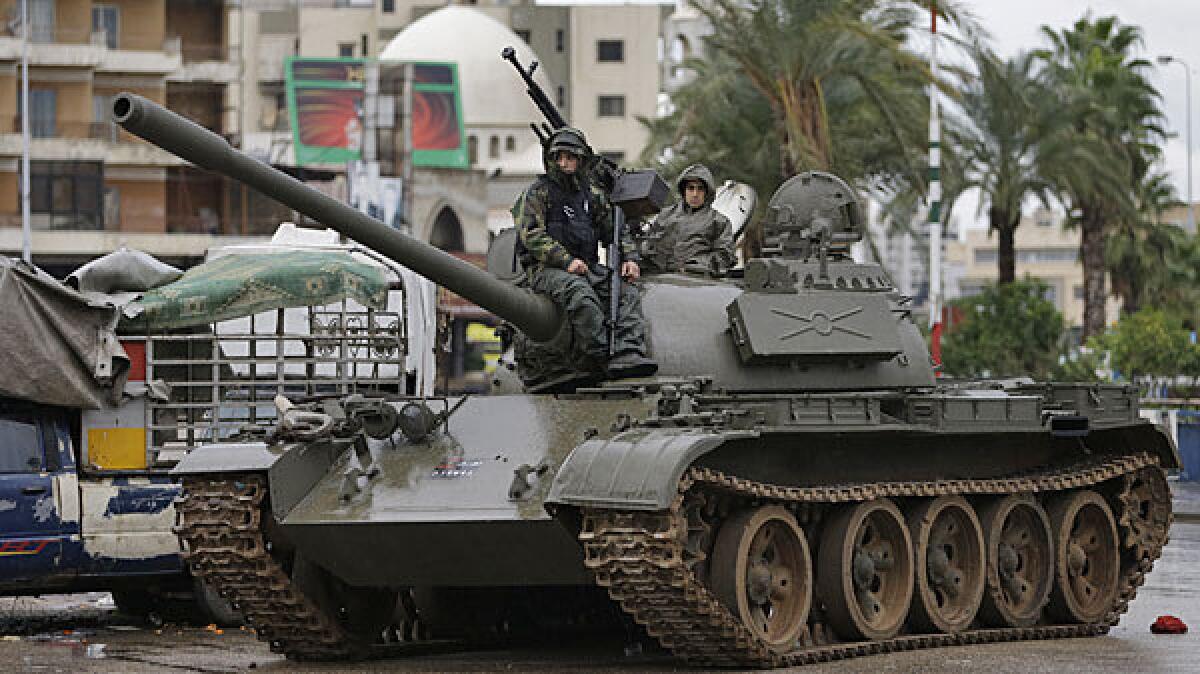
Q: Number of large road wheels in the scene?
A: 5